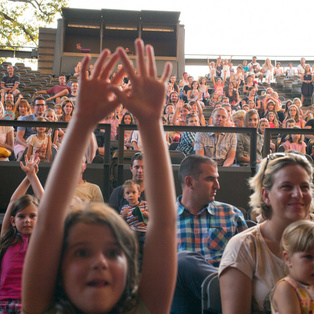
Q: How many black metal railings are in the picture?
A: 3